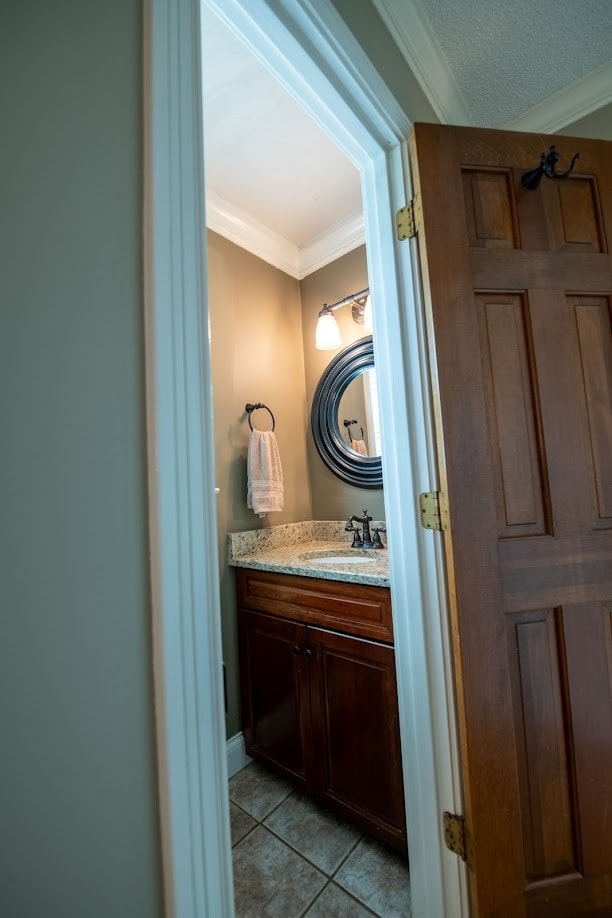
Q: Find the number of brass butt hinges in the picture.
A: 3